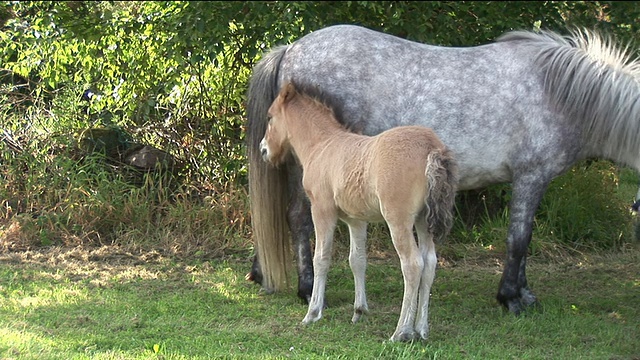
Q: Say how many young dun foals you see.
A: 1